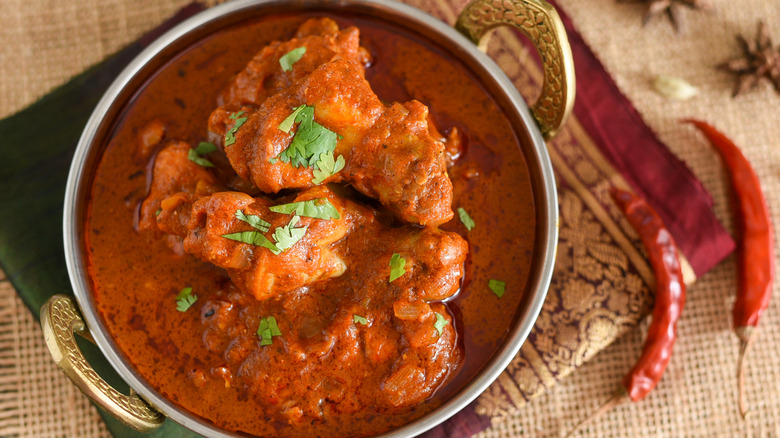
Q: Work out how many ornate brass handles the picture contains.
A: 2